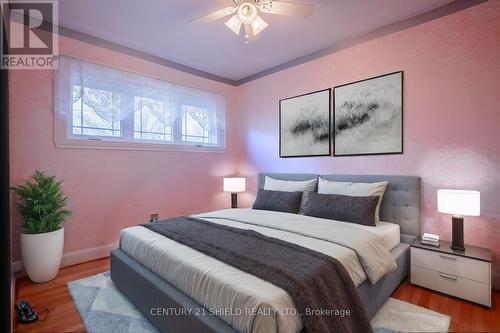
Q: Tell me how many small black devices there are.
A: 1